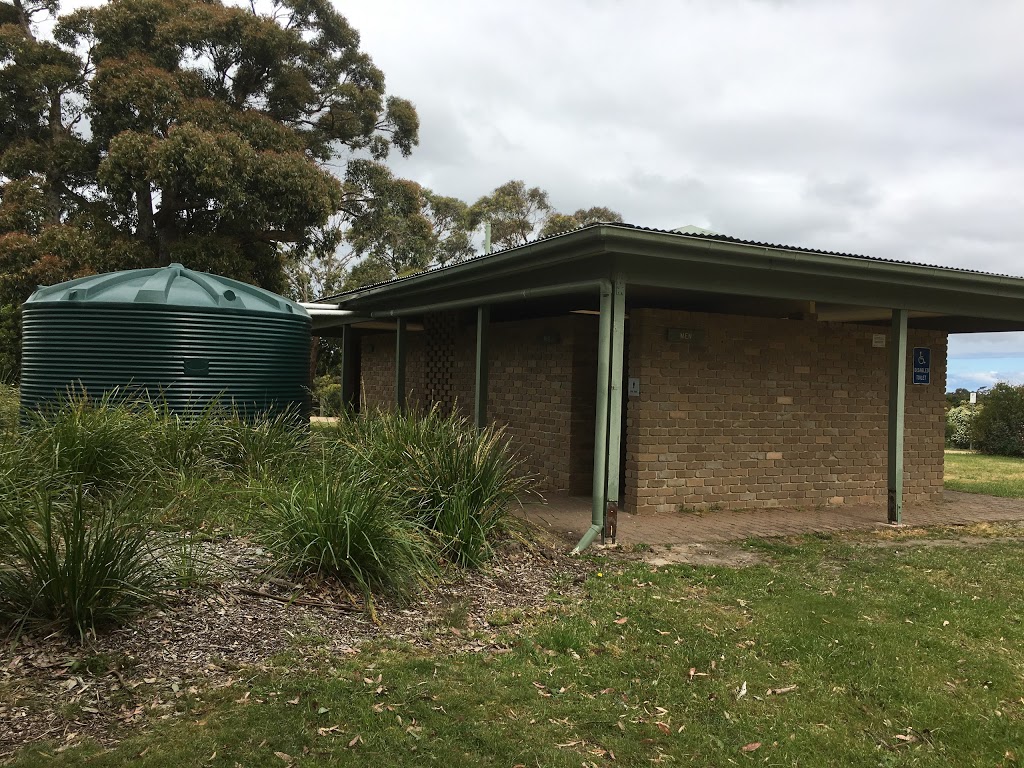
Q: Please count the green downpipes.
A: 1